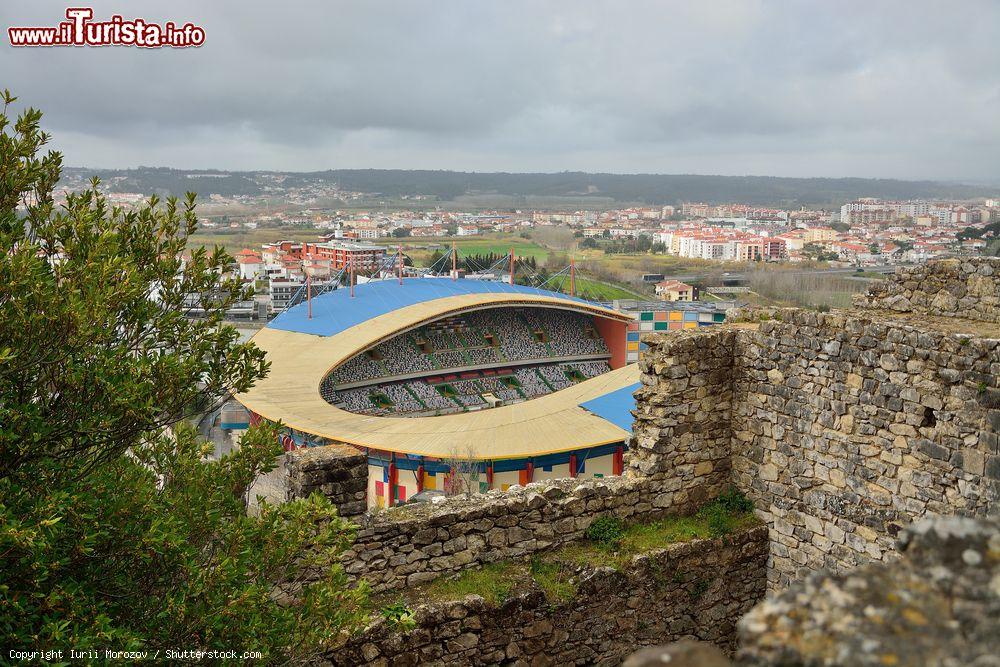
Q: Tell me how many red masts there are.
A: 6